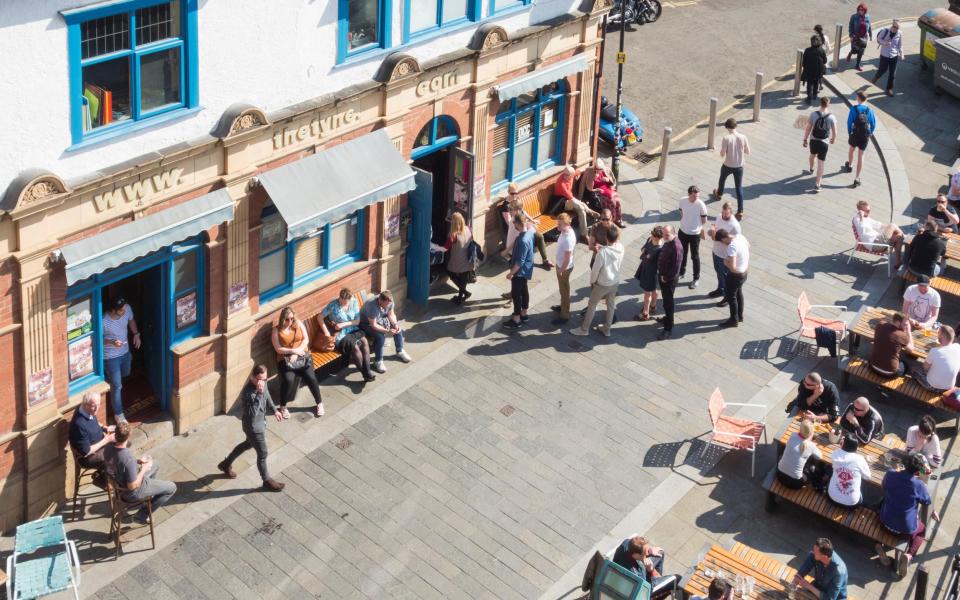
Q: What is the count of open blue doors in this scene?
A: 2